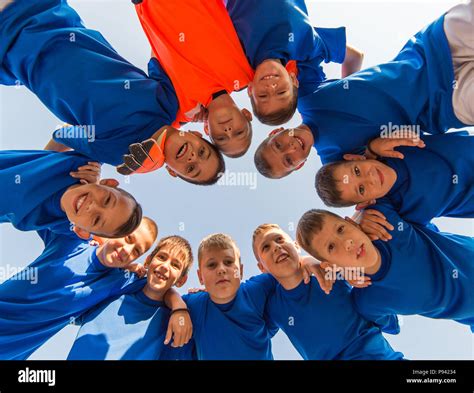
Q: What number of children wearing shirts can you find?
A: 11